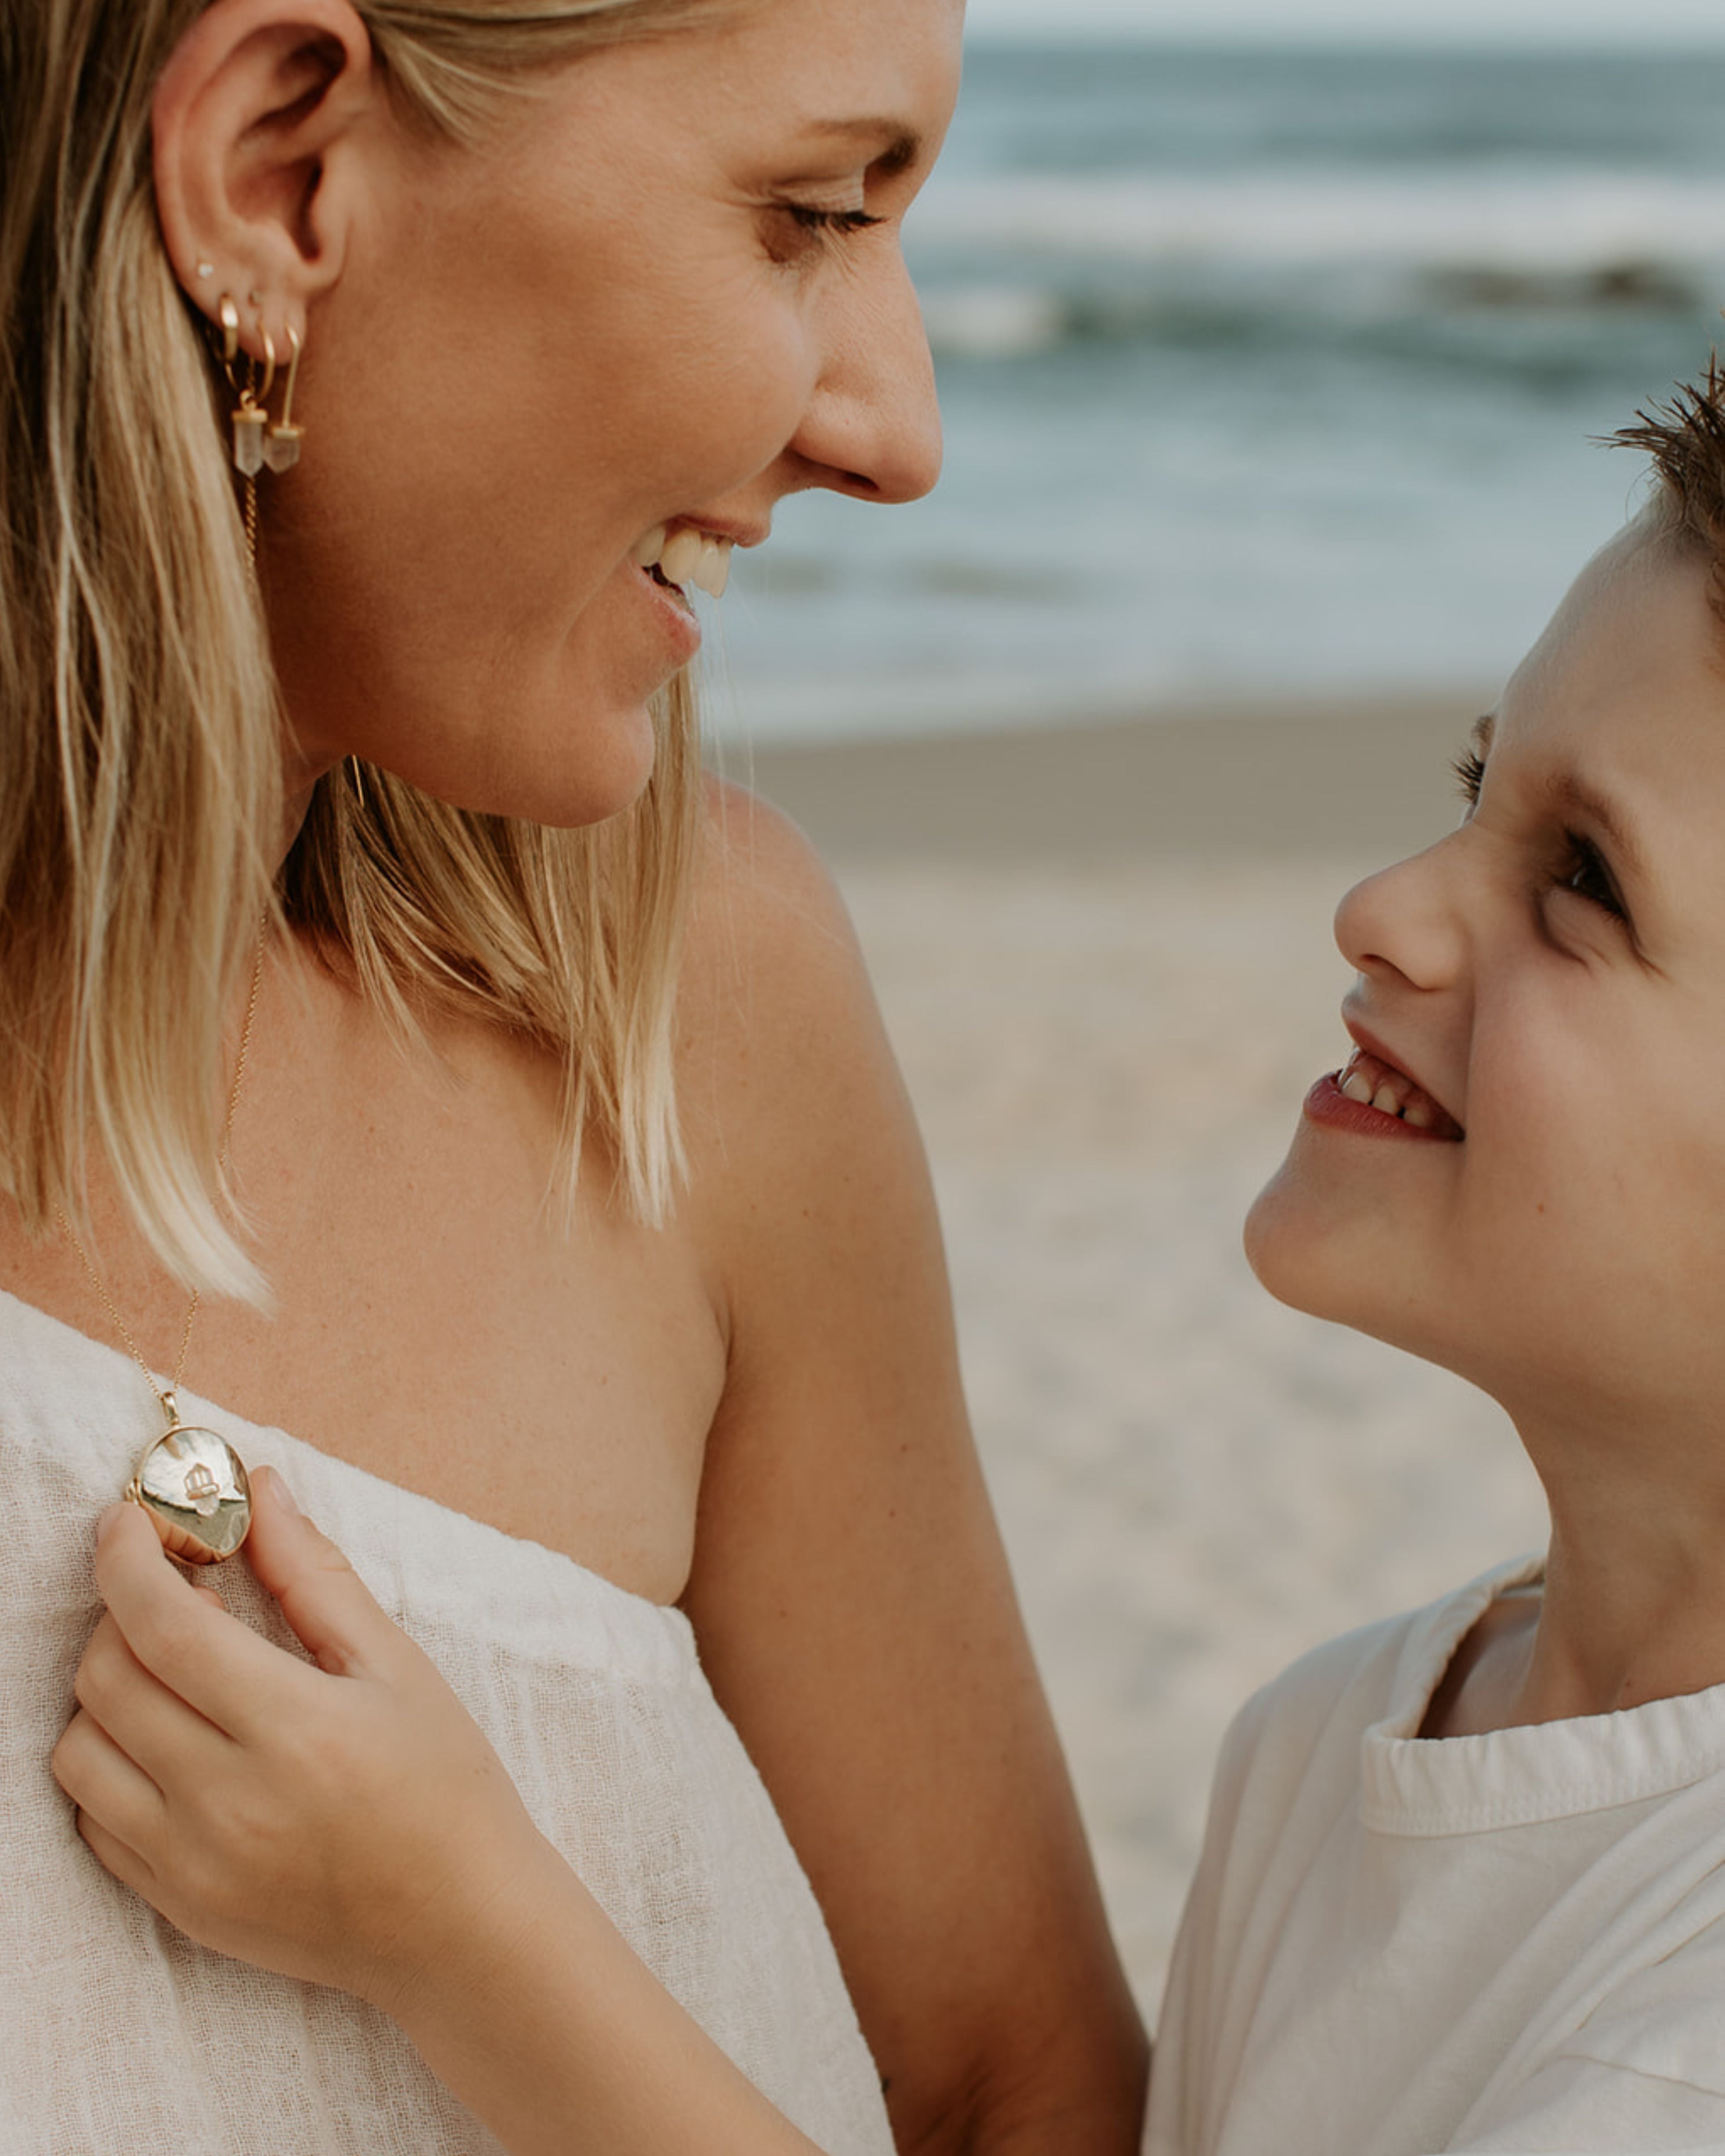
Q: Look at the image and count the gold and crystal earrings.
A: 2